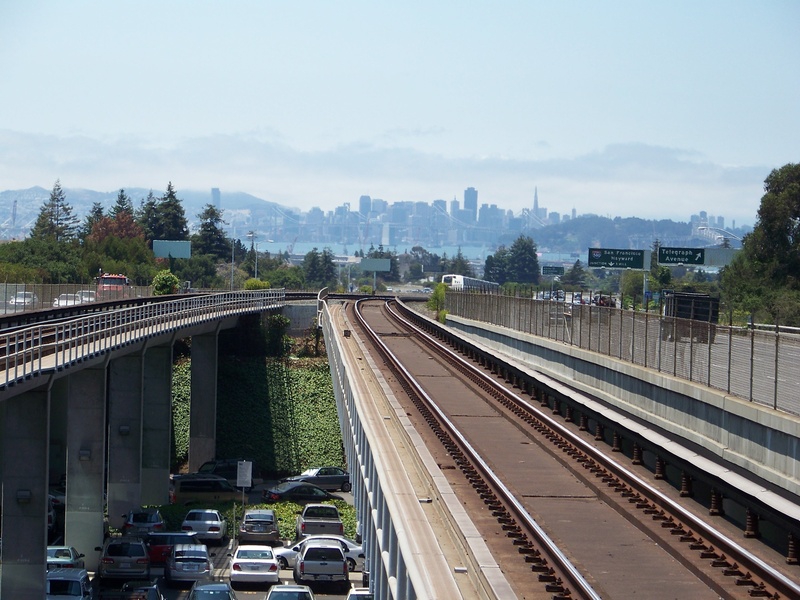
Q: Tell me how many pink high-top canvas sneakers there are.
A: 0